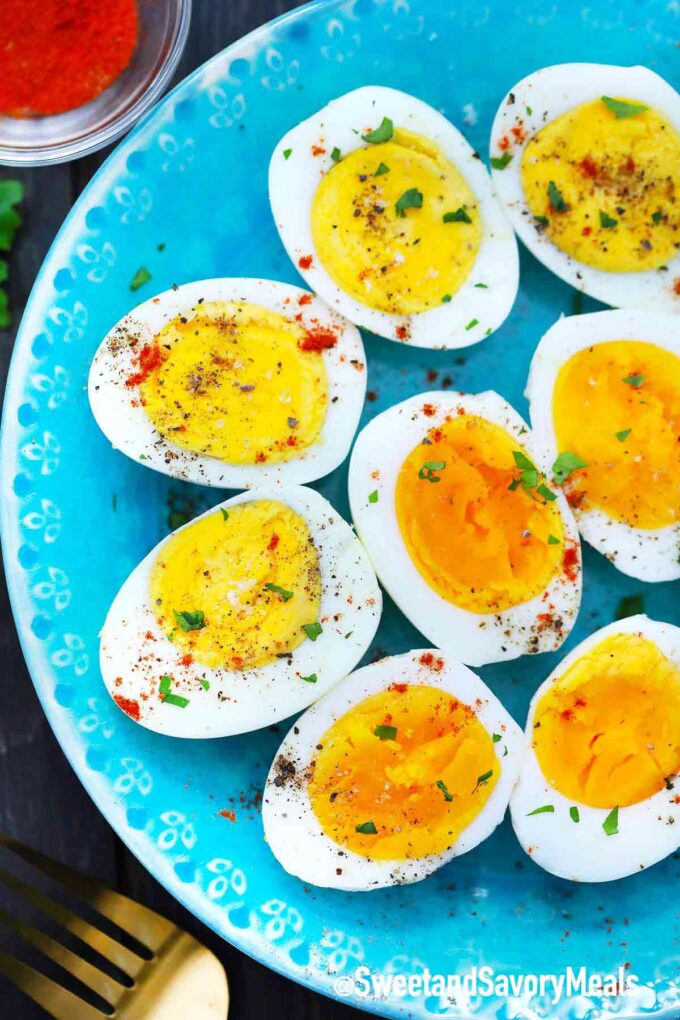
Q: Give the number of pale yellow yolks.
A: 4